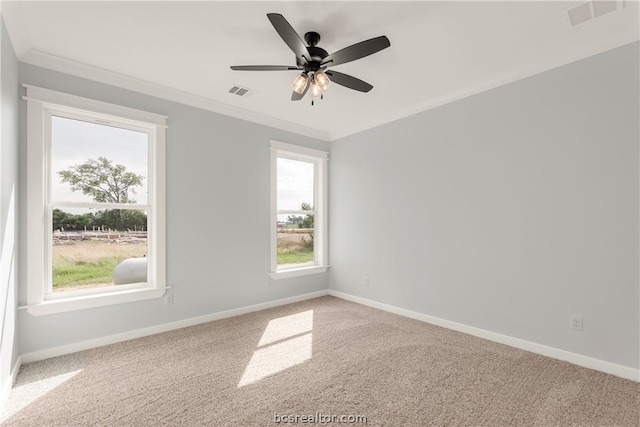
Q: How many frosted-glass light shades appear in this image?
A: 3